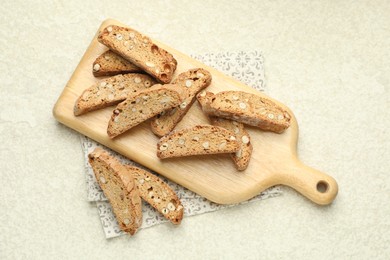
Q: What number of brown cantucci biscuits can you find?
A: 10